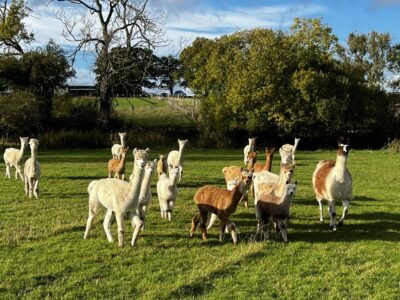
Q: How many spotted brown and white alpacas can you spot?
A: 1